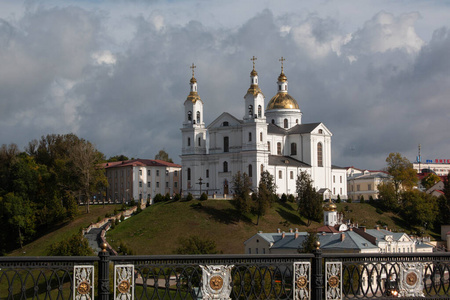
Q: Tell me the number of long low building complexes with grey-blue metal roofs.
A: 1